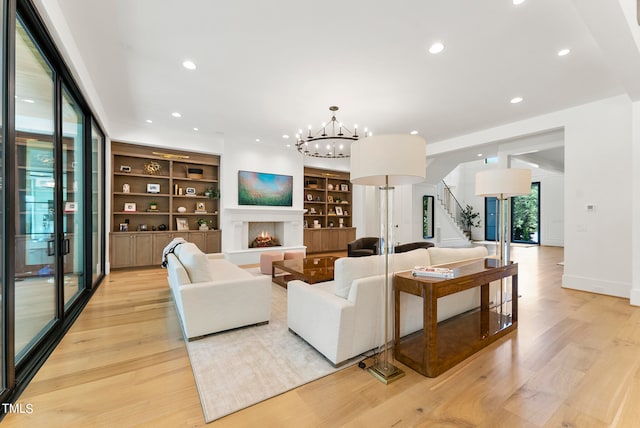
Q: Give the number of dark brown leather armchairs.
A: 2